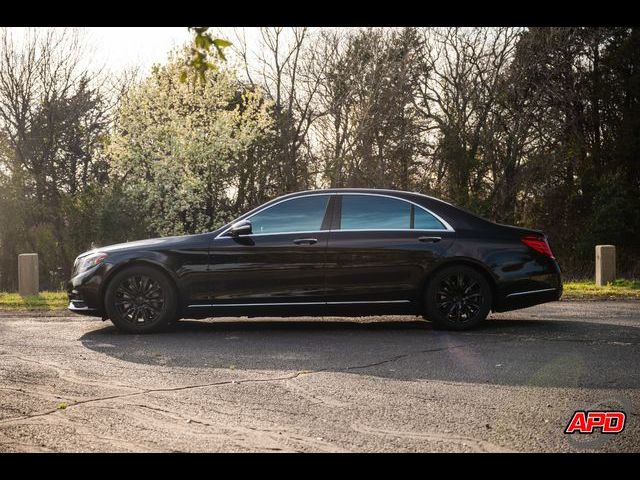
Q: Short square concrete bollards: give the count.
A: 2